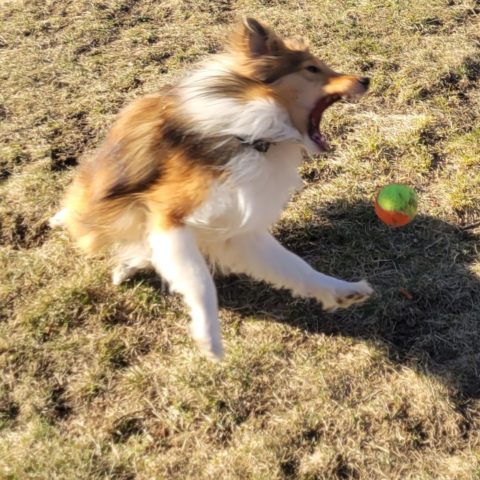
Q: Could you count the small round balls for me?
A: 1